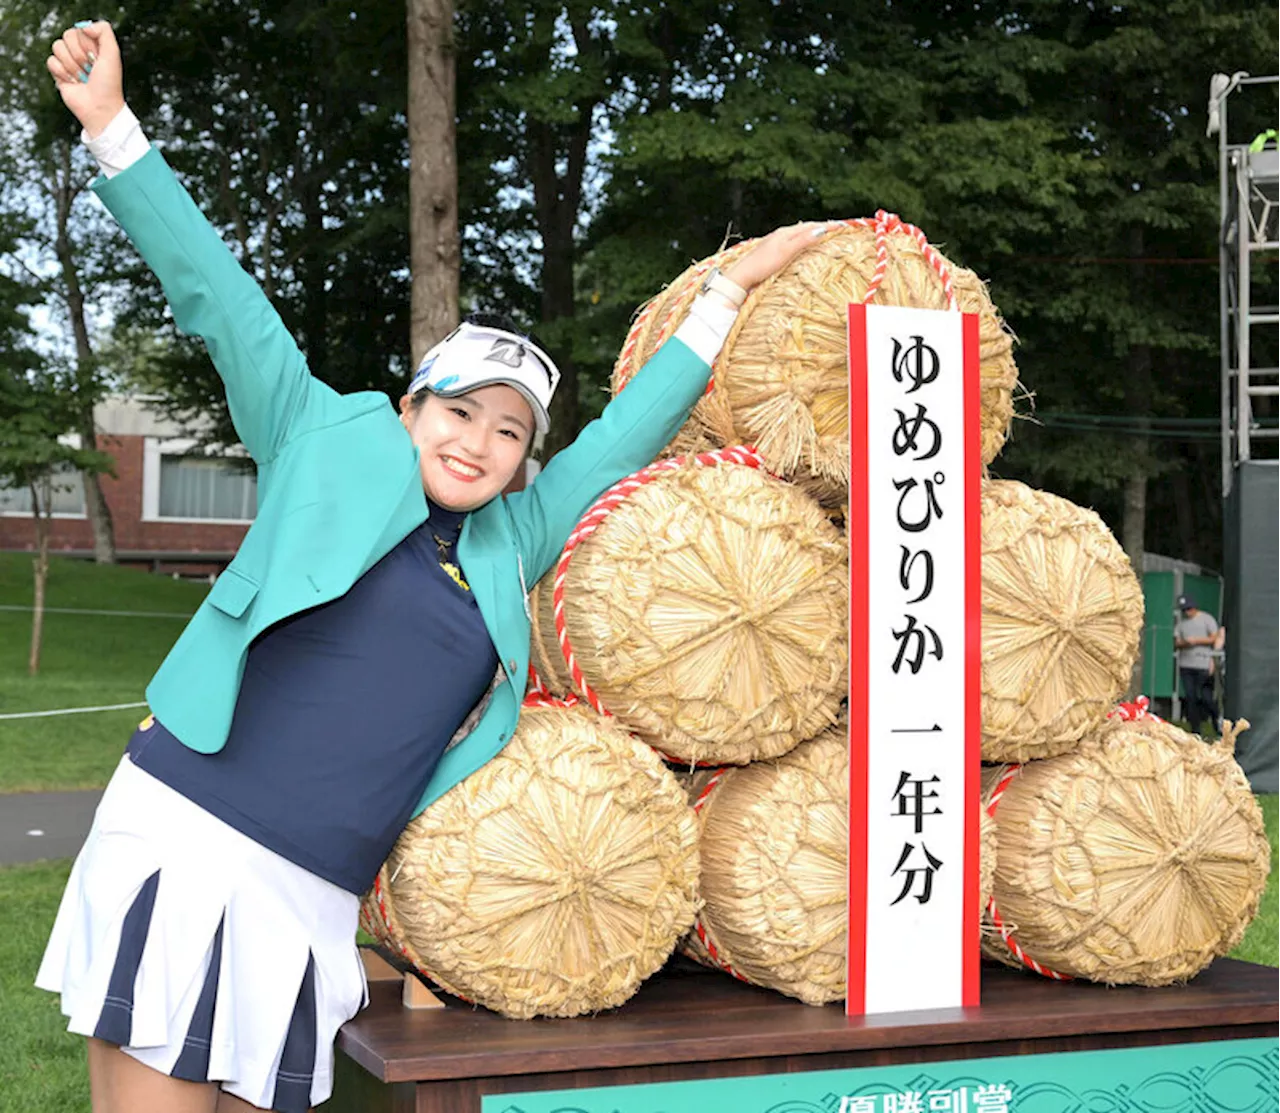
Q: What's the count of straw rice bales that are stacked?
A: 6